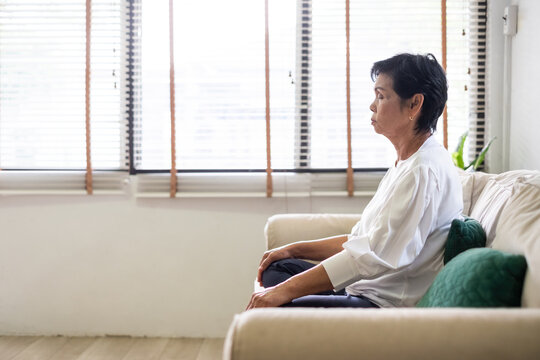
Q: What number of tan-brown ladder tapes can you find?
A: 5